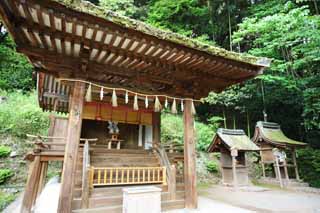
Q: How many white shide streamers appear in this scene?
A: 5